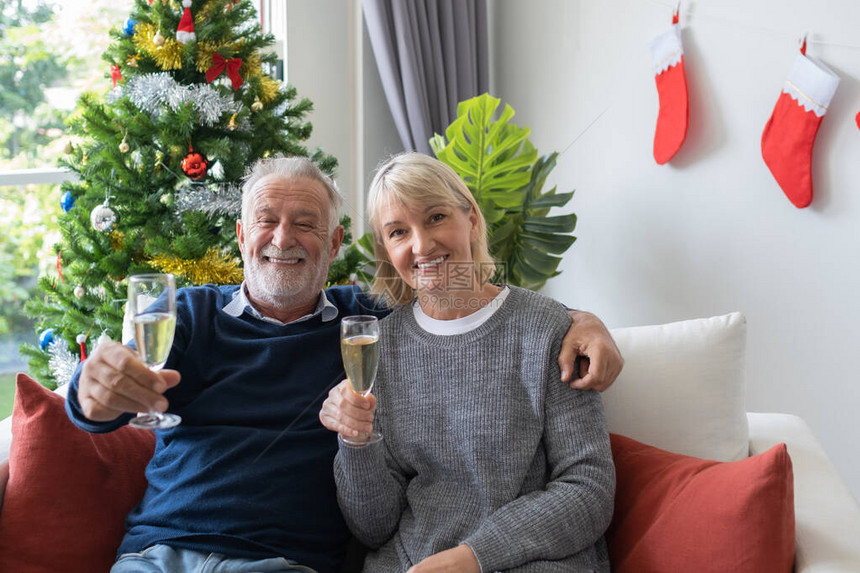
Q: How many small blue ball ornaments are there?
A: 3